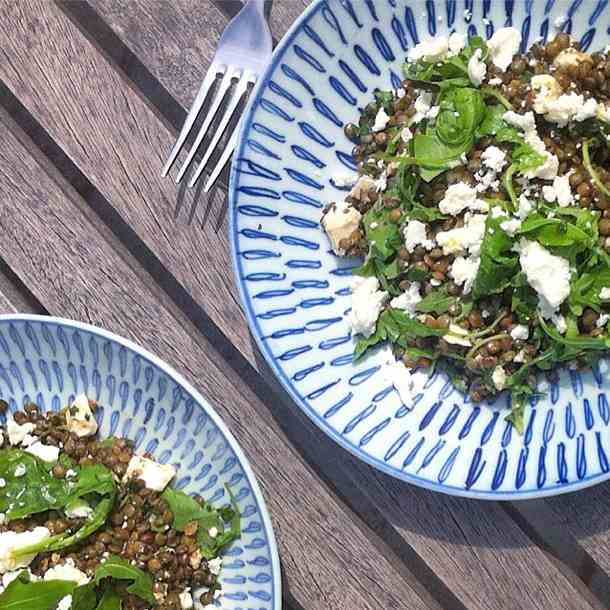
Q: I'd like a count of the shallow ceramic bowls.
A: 2